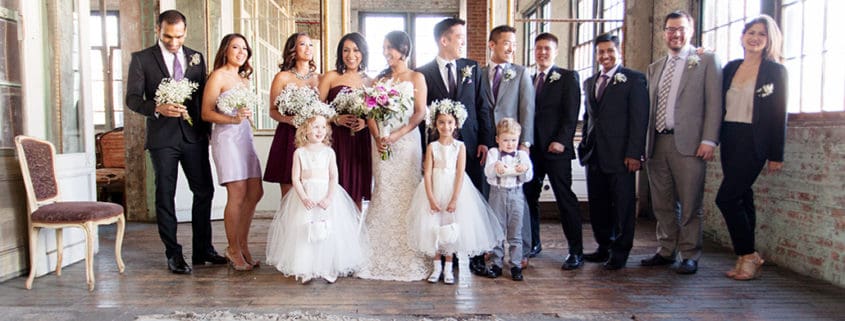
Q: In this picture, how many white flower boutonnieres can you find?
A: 7